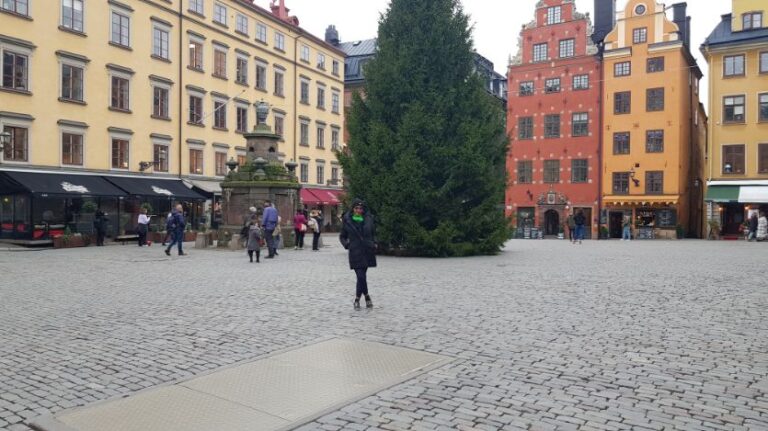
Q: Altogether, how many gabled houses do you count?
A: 2